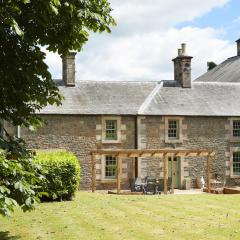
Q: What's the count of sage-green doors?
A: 1